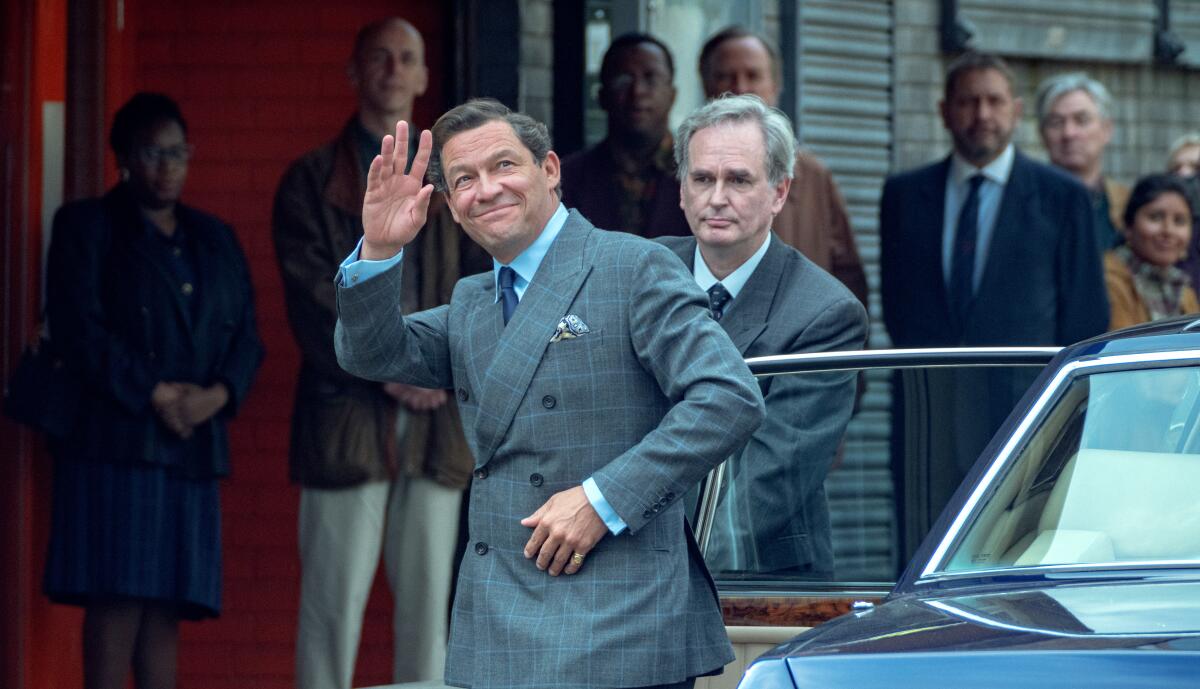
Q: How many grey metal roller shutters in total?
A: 1